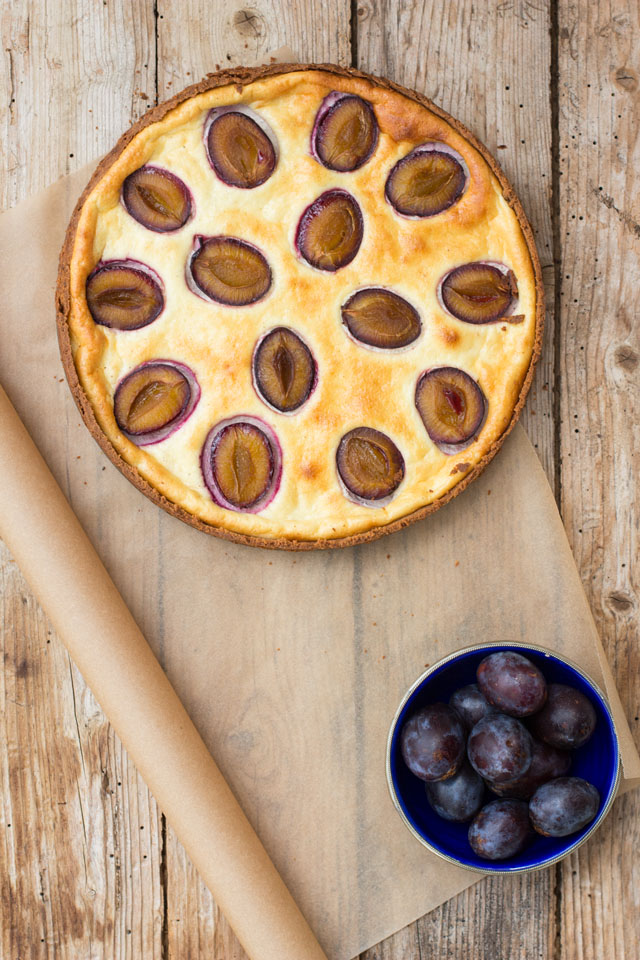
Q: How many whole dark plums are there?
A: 9